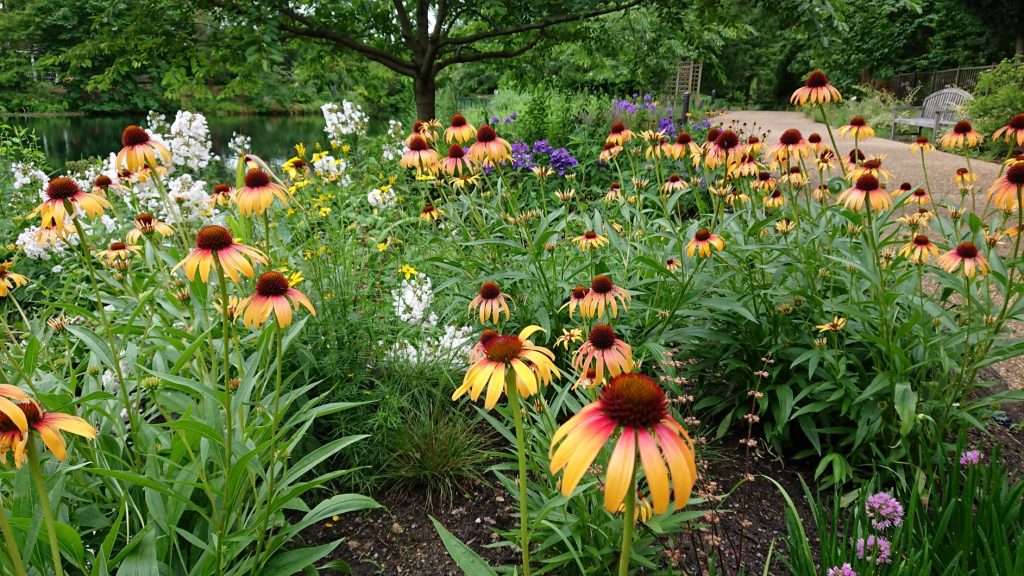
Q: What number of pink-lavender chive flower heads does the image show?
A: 4